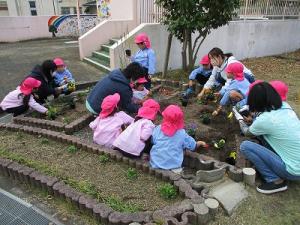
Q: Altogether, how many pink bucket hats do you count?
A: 11